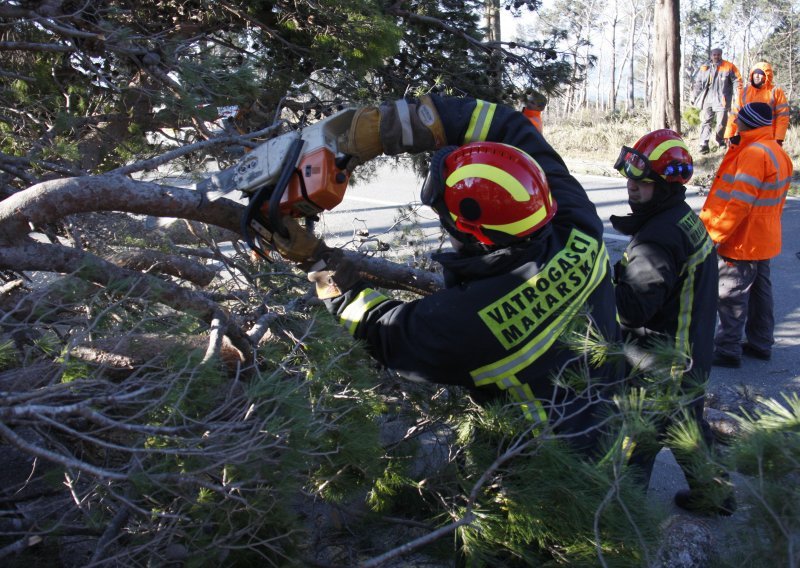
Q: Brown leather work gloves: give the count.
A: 2